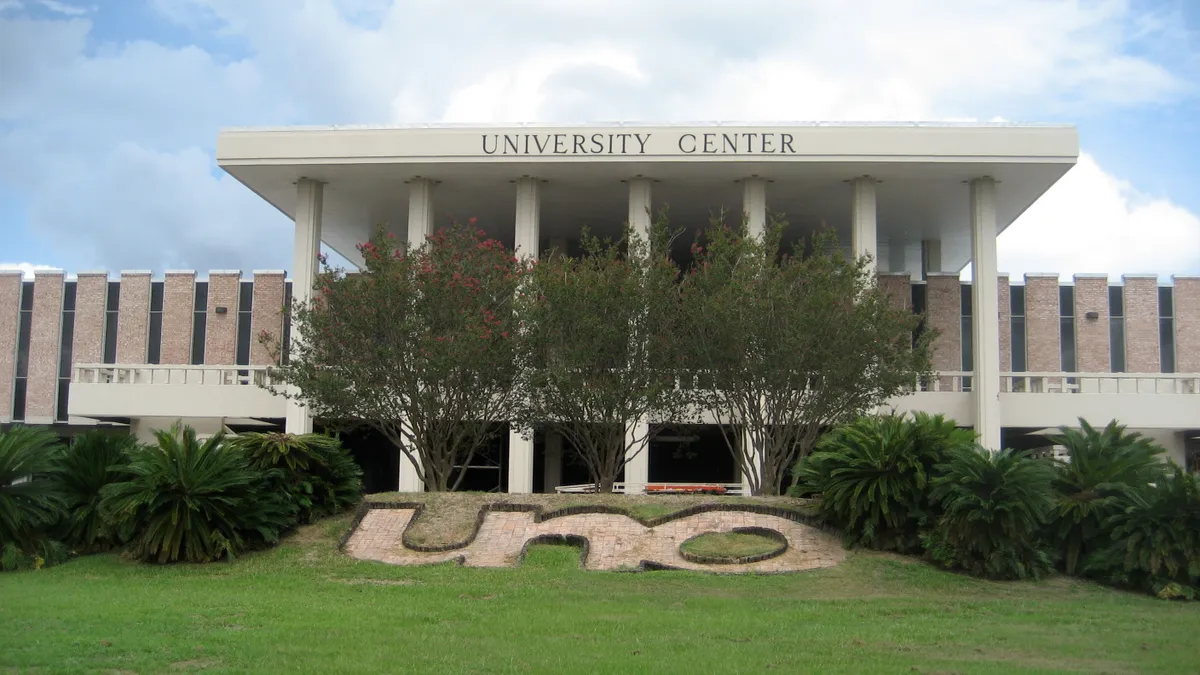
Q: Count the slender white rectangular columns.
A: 7